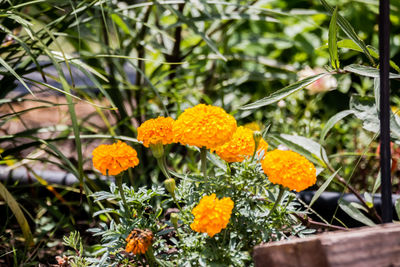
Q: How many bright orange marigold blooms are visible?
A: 6